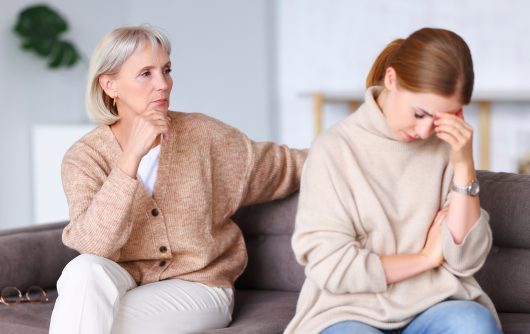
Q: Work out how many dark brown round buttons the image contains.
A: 3